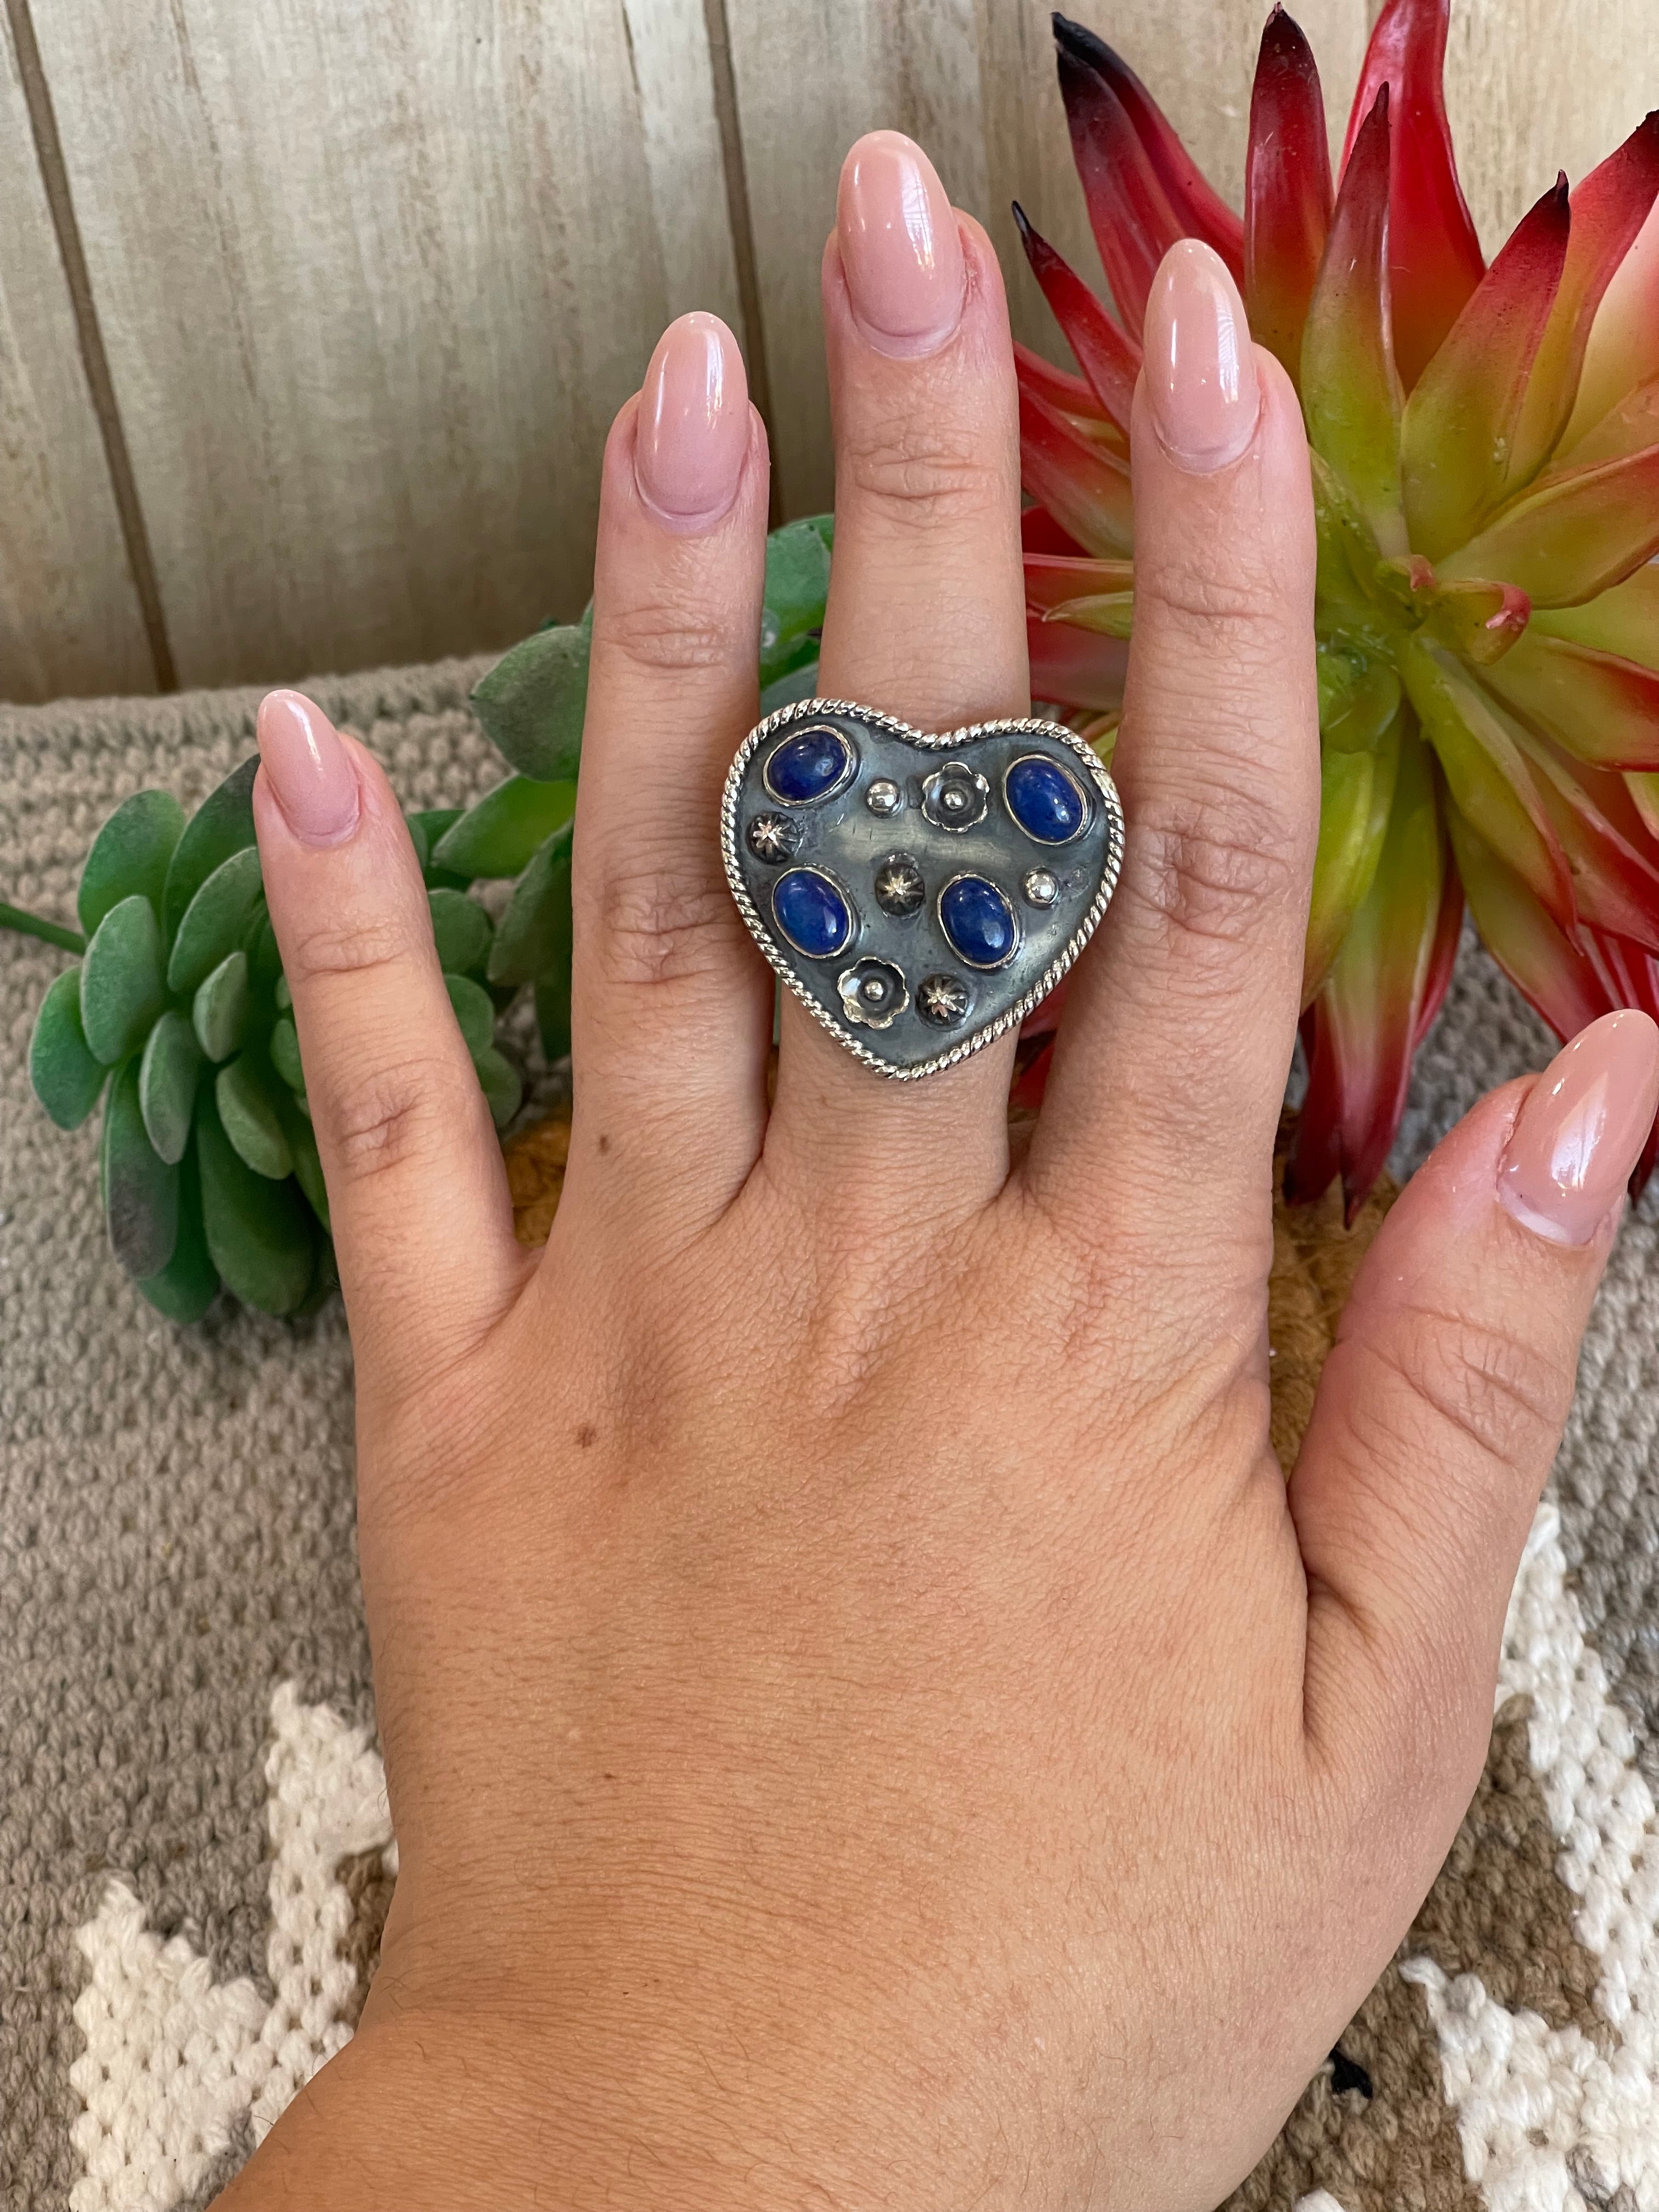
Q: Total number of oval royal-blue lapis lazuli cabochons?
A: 4